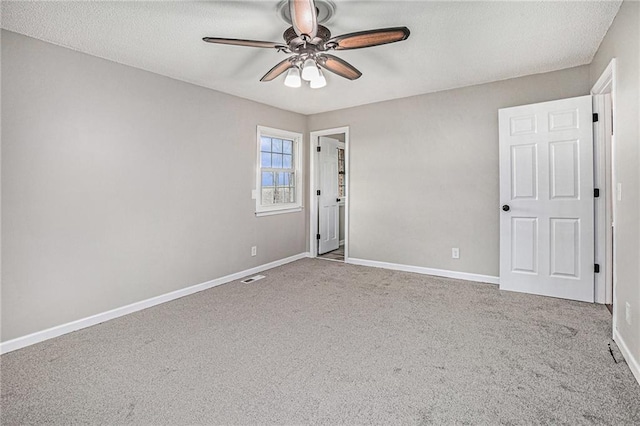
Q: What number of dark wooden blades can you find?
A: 5